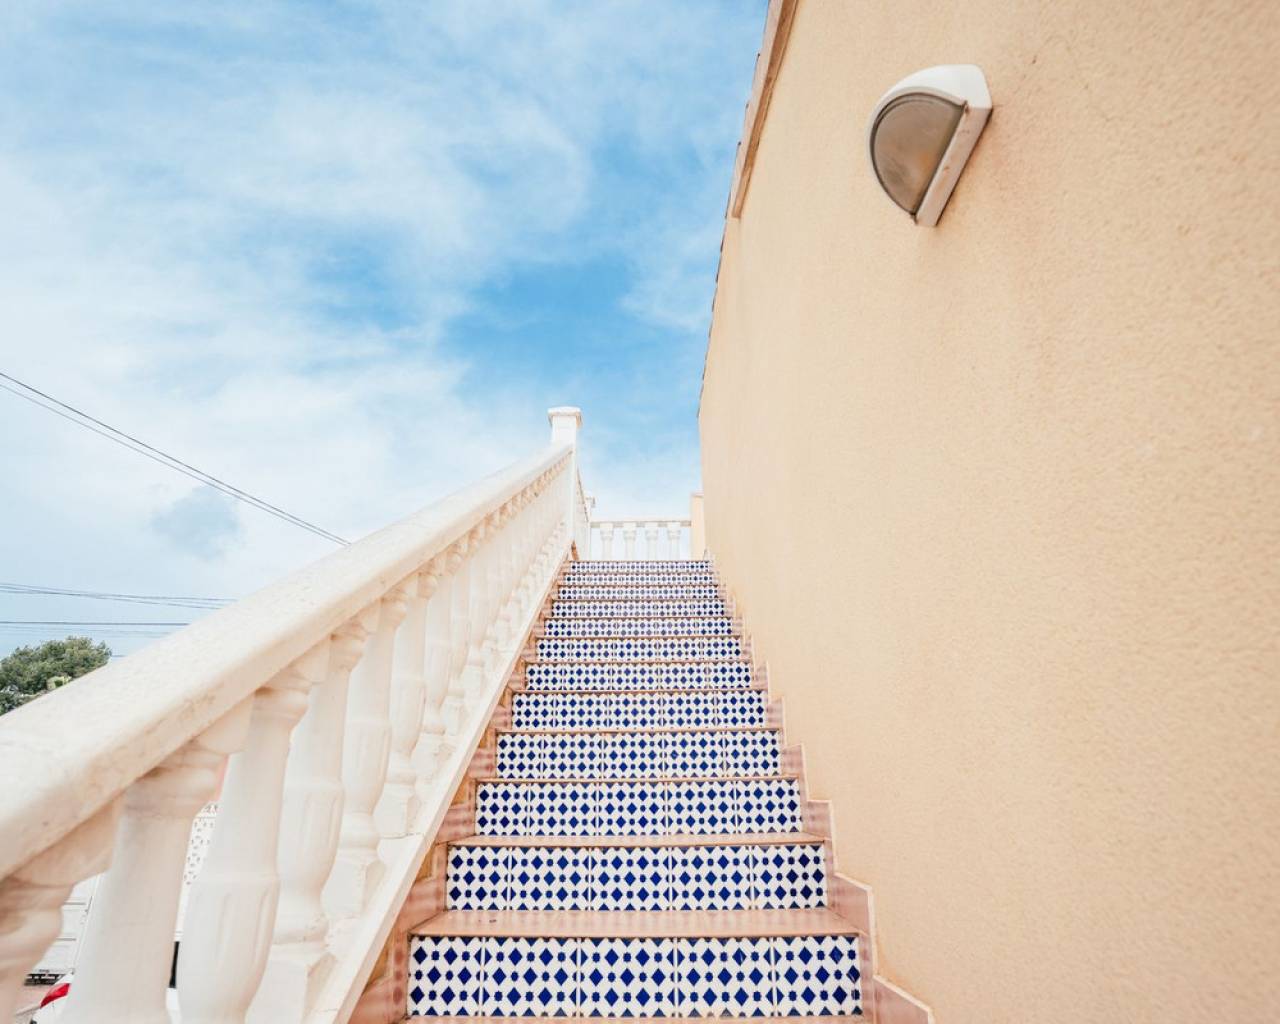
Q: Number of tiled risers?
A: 12